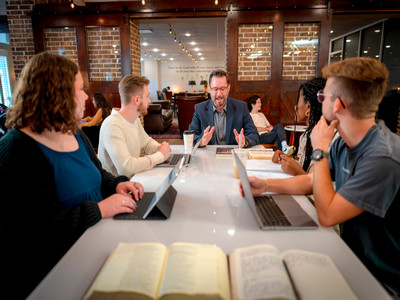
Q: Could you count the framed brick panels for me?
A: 4